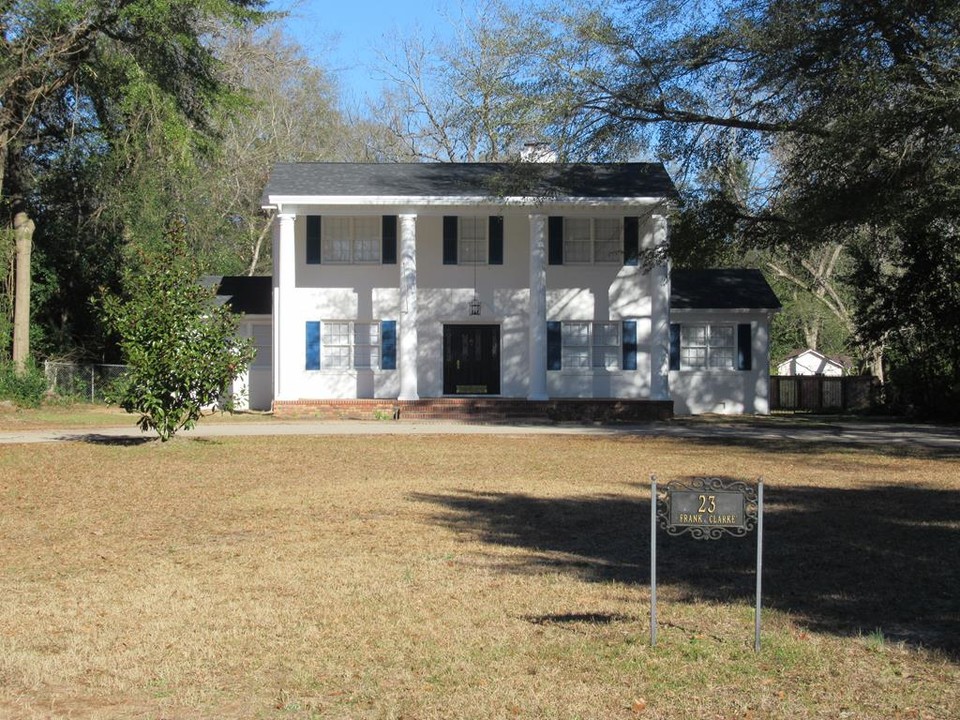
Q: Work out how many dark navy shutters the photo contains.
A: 12